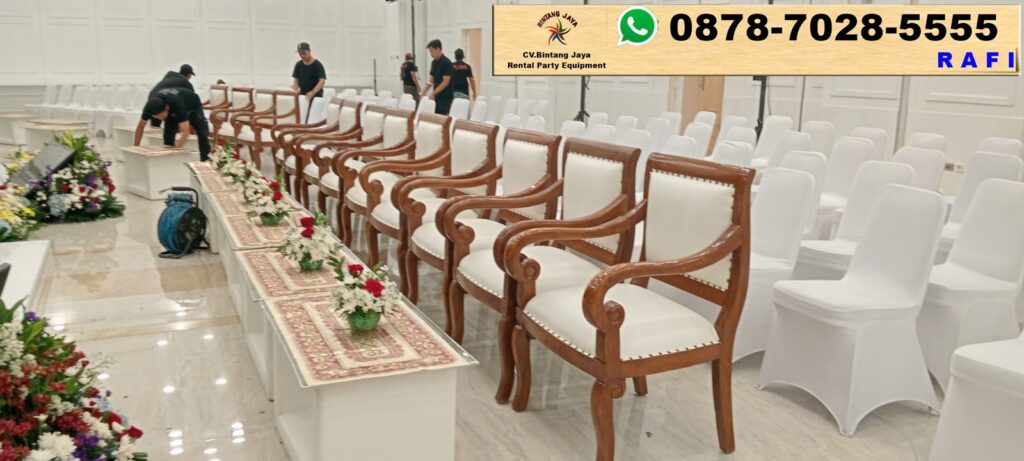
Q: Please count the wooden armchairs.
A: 13